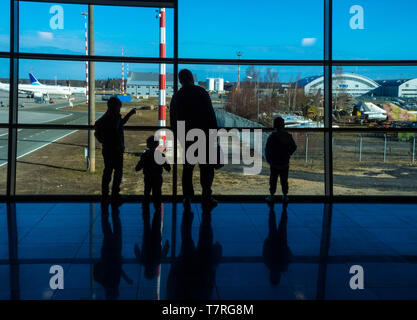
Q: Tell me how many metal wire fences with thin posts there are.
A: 1